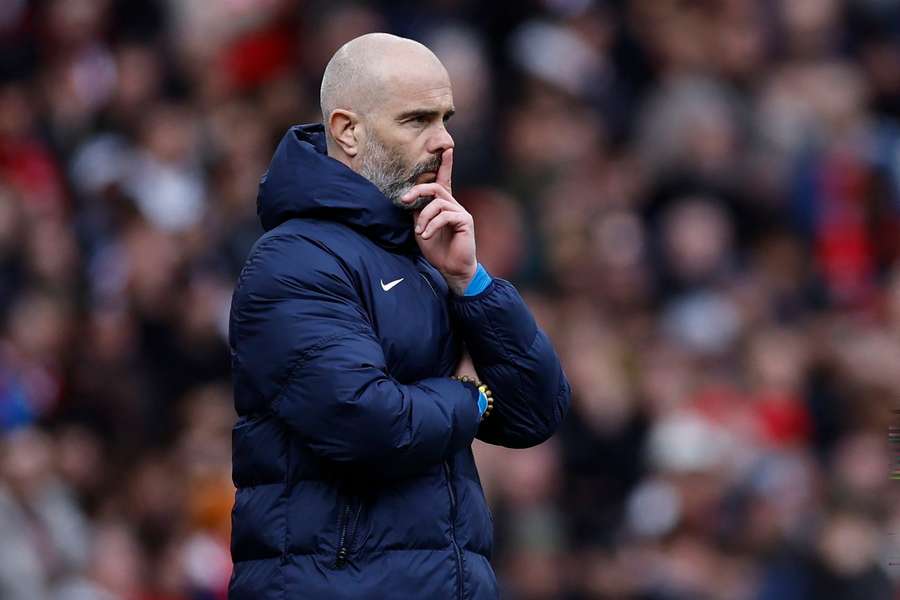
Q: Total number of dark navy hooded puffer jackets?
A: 1